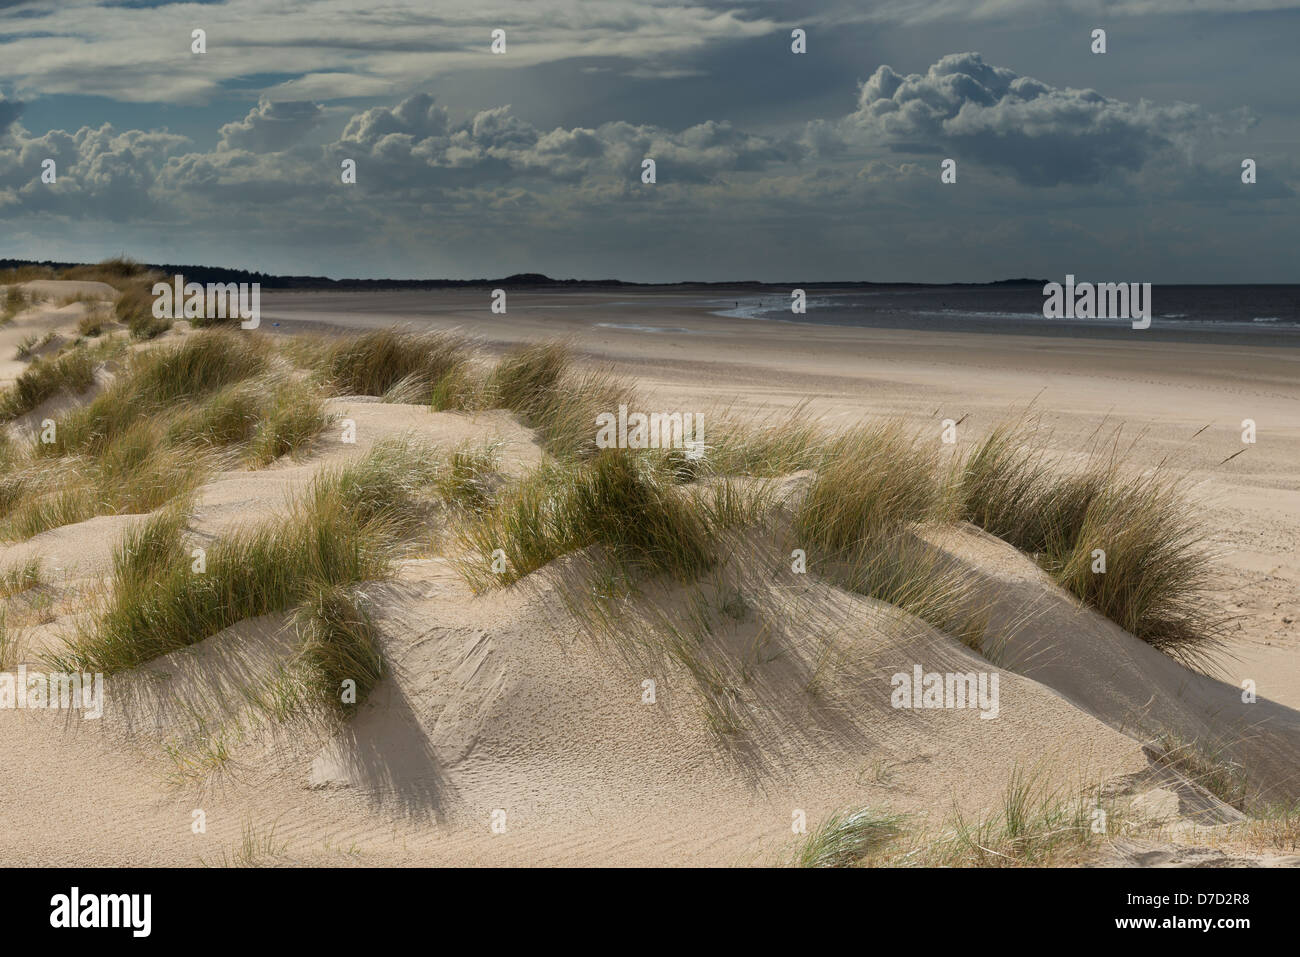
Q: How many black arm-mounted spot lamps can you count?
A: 0